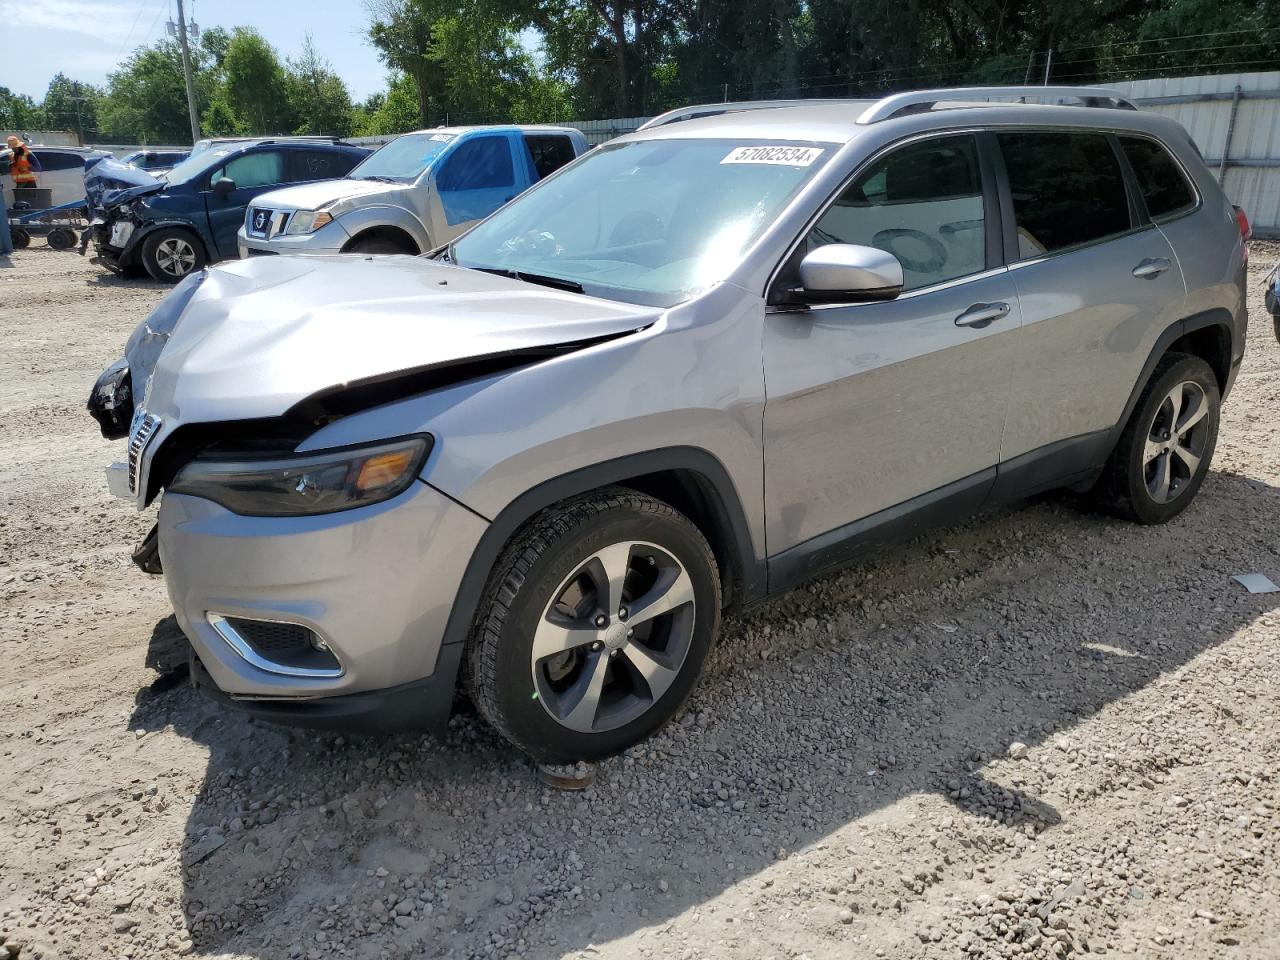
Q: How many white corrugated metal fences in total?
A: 1